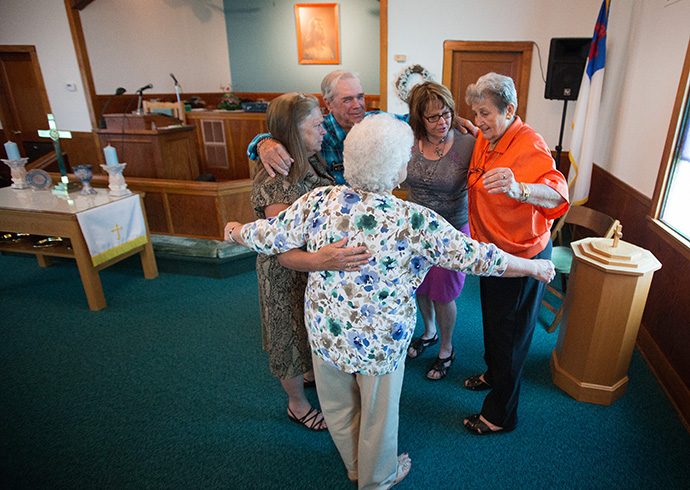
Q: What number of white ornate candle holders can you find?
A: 2